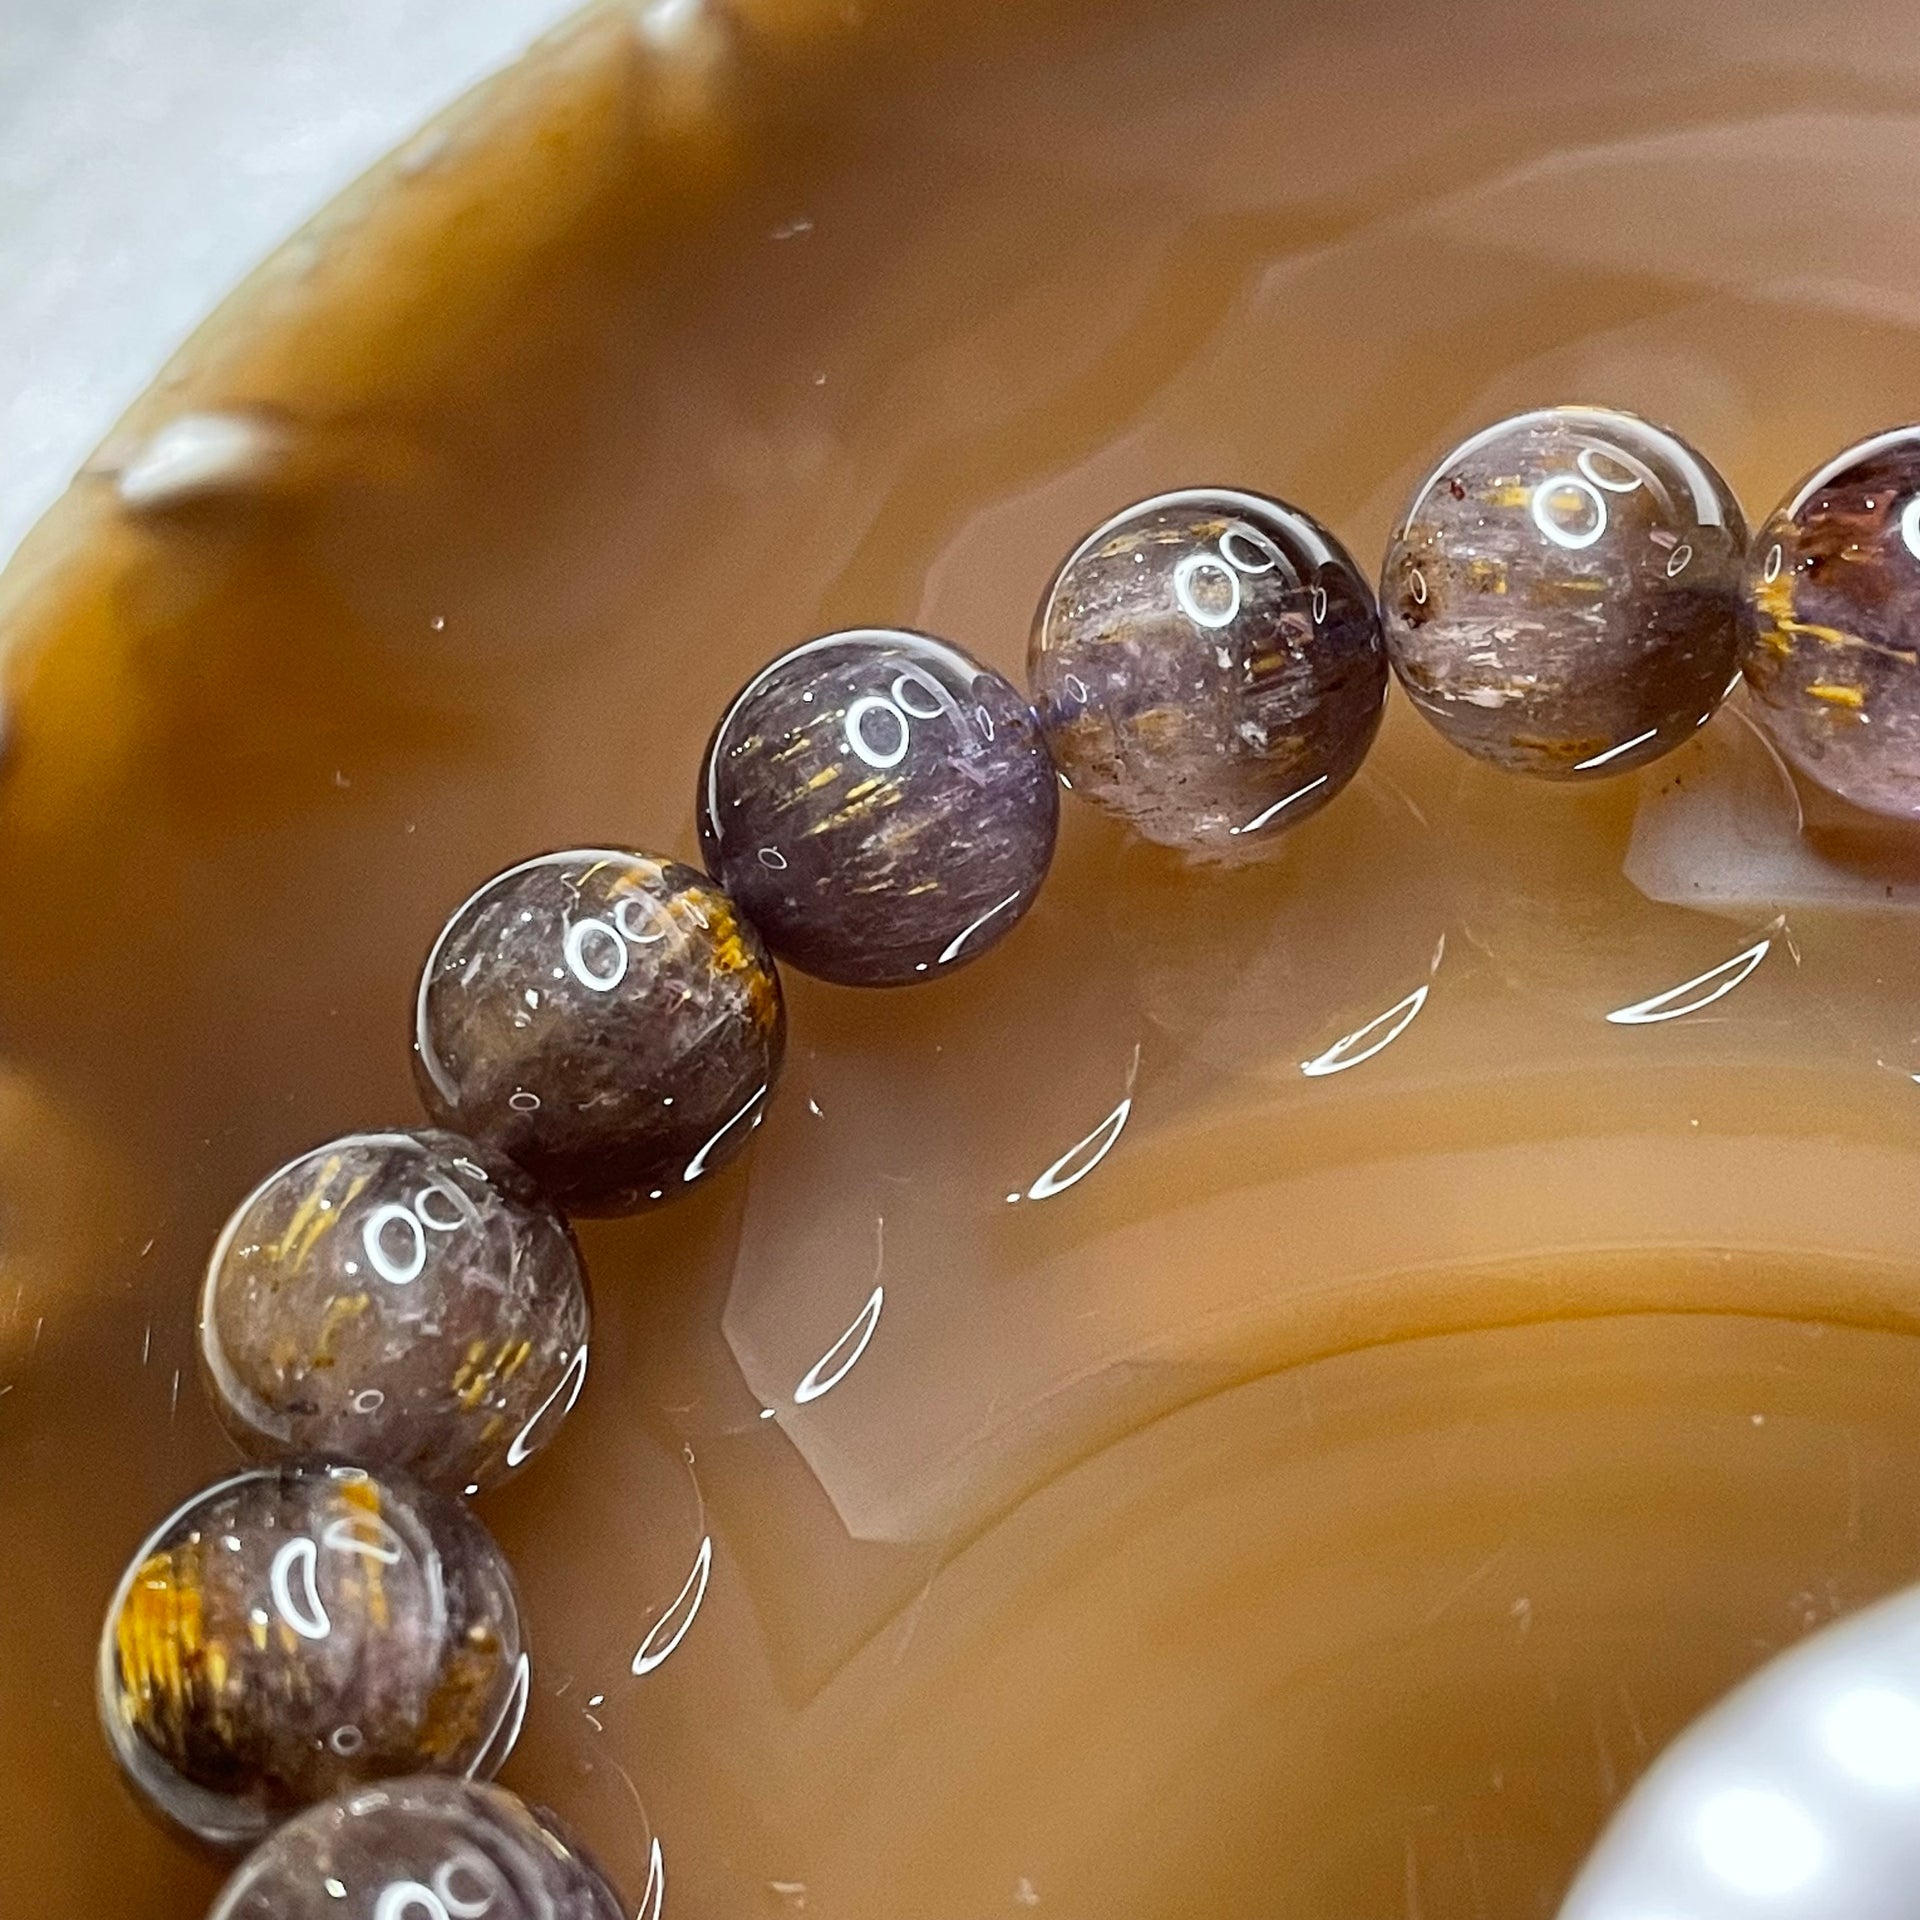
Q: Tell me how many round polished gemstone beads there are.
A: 8